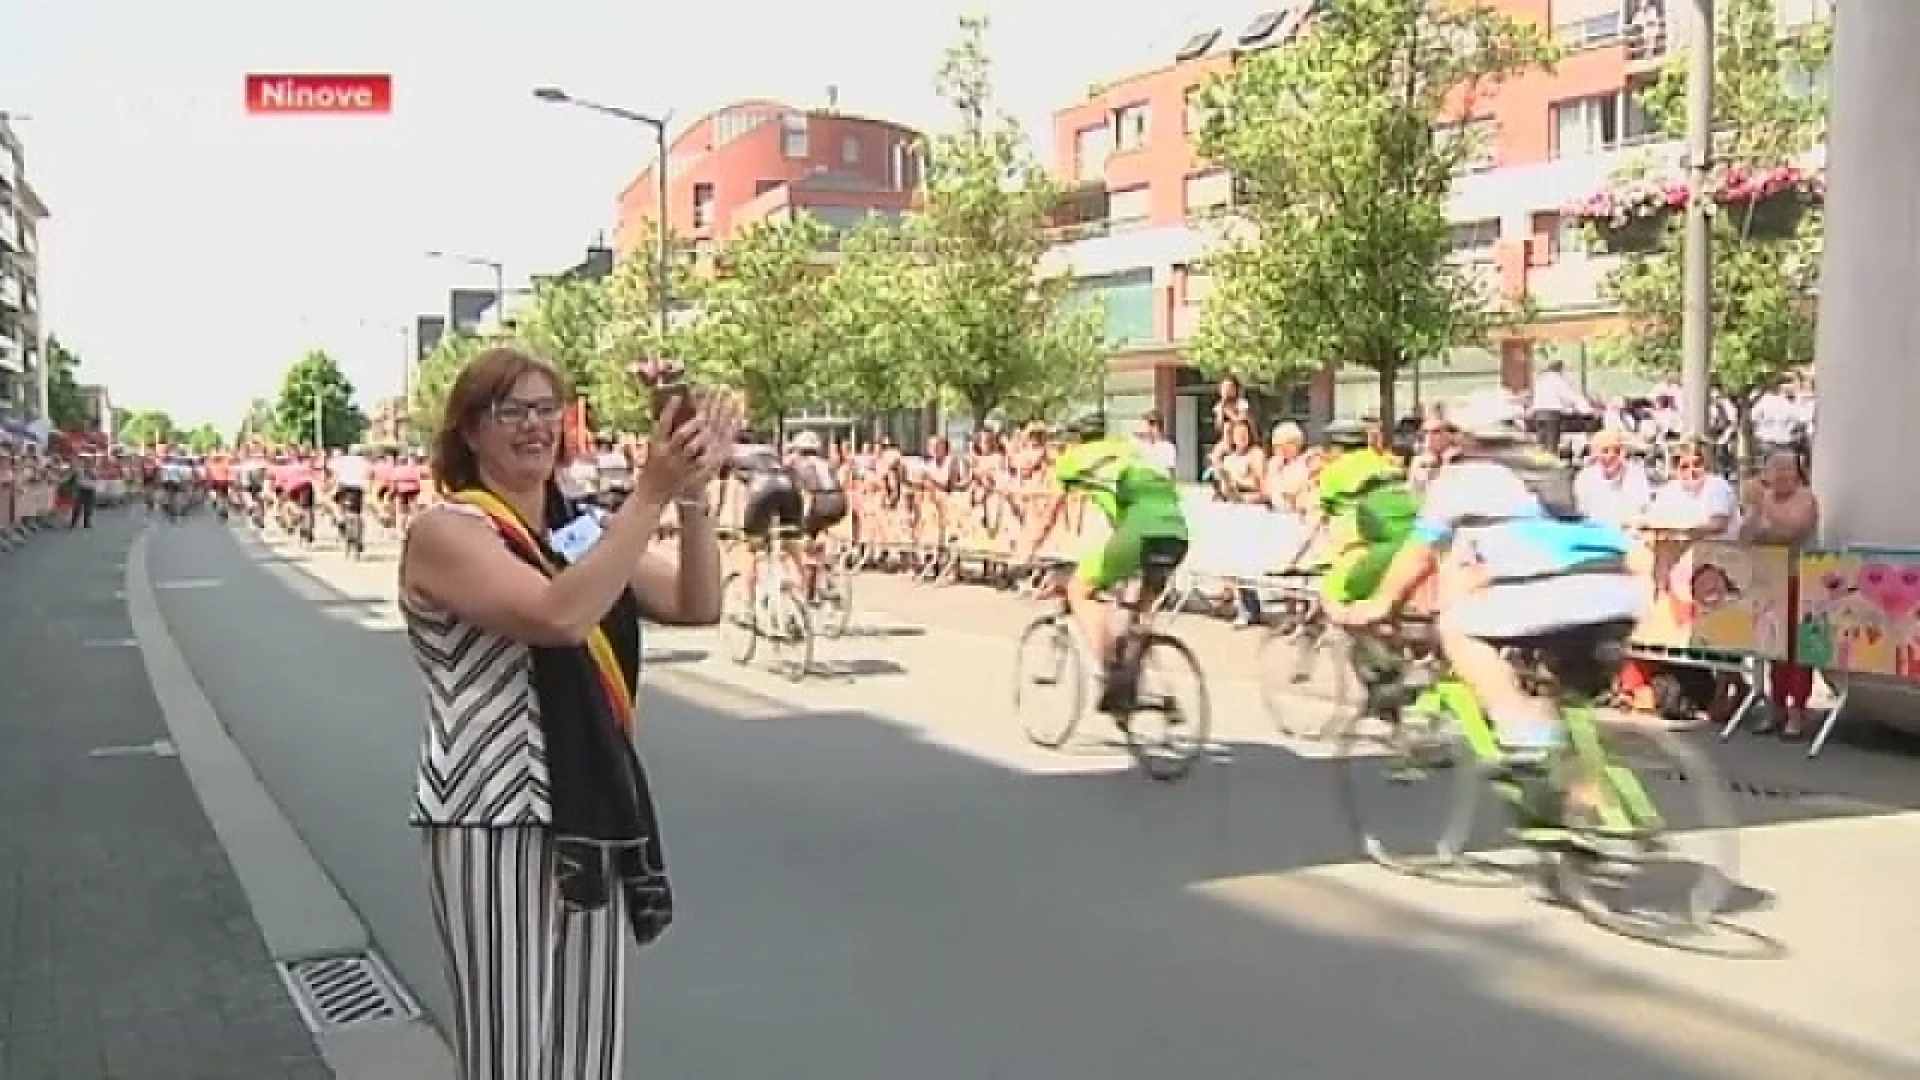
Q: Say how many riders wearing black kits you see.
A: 2